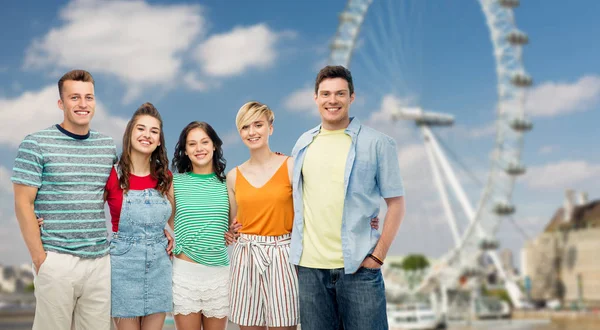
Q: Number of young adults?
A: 5